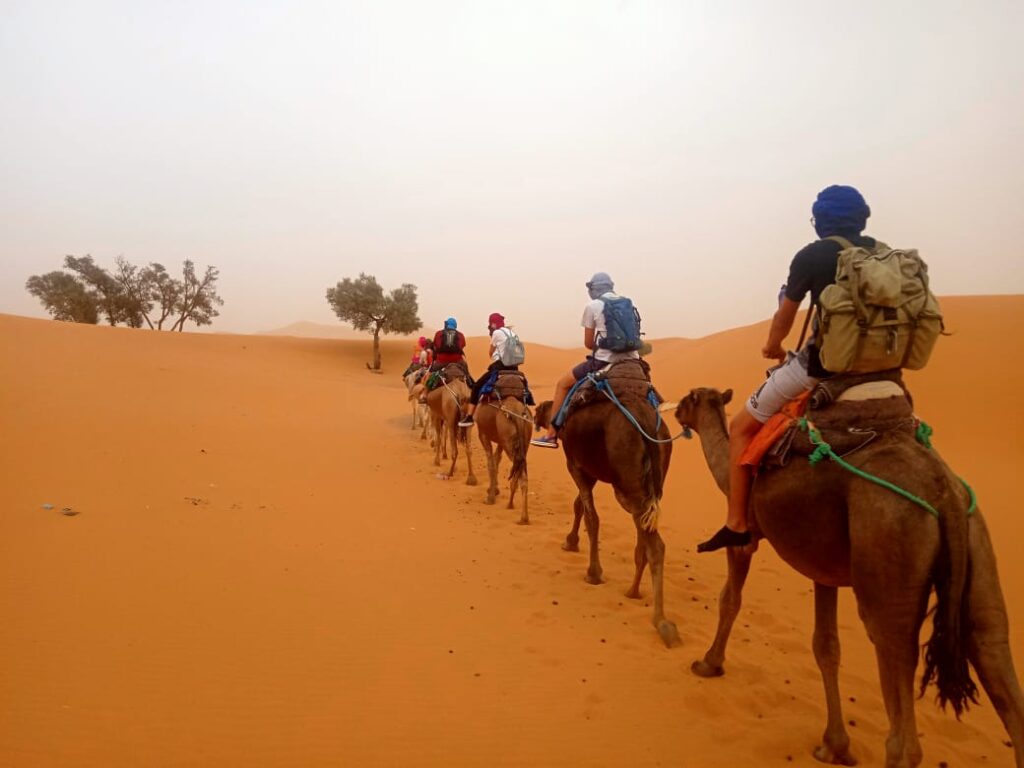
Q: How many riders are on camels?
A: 6